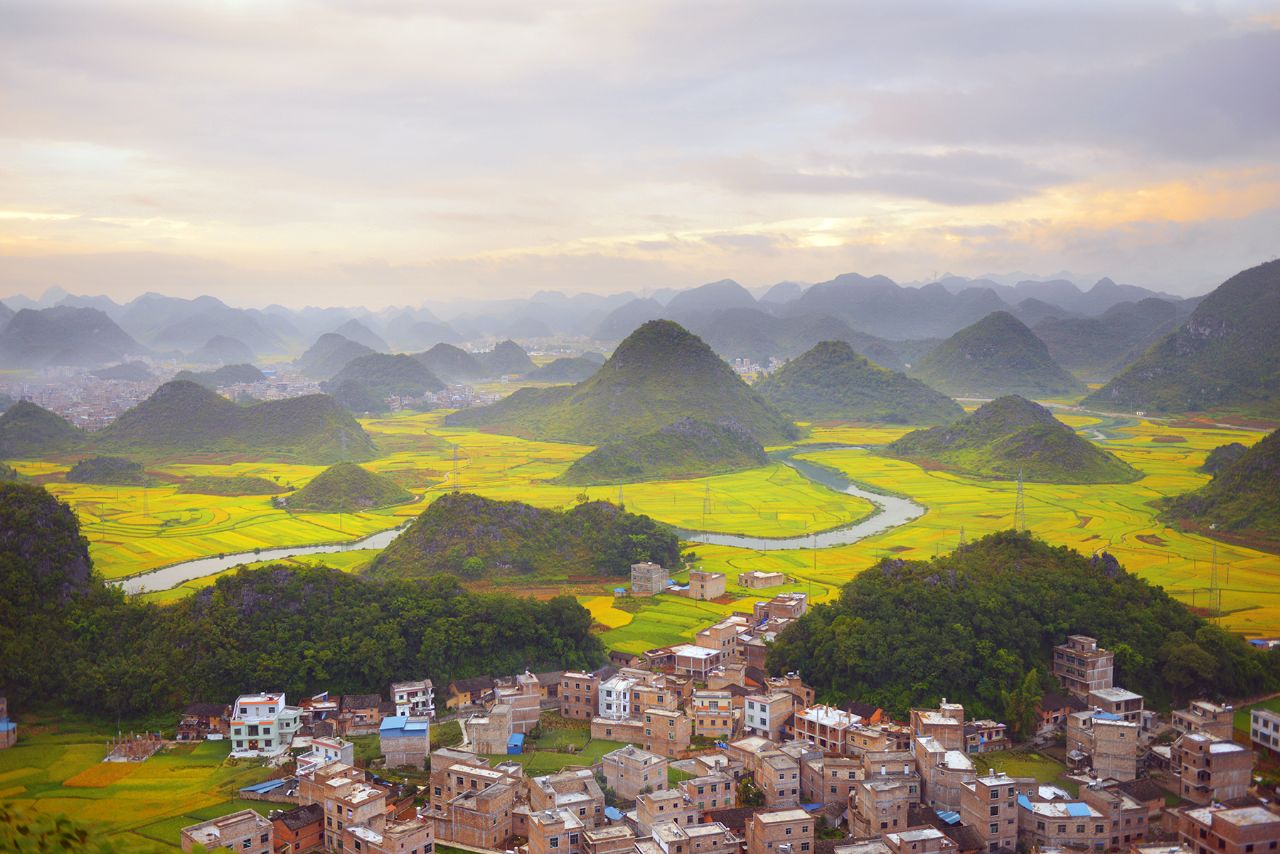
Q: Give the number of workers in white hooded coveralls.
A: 0